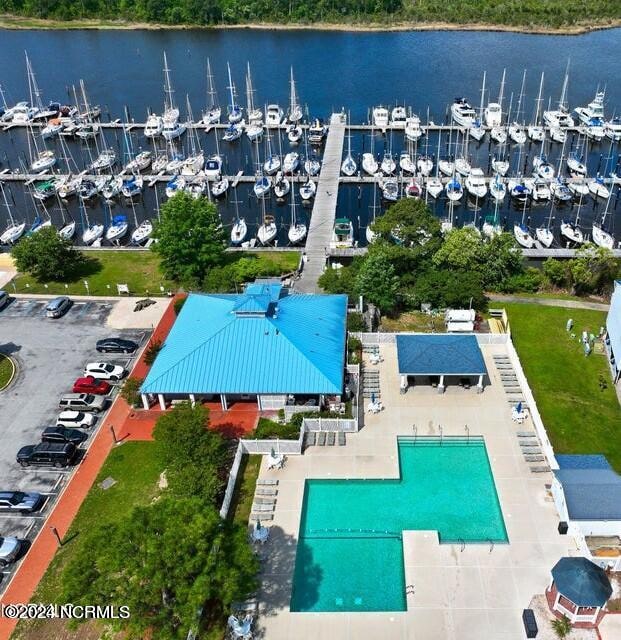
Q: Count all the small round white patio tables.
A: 6